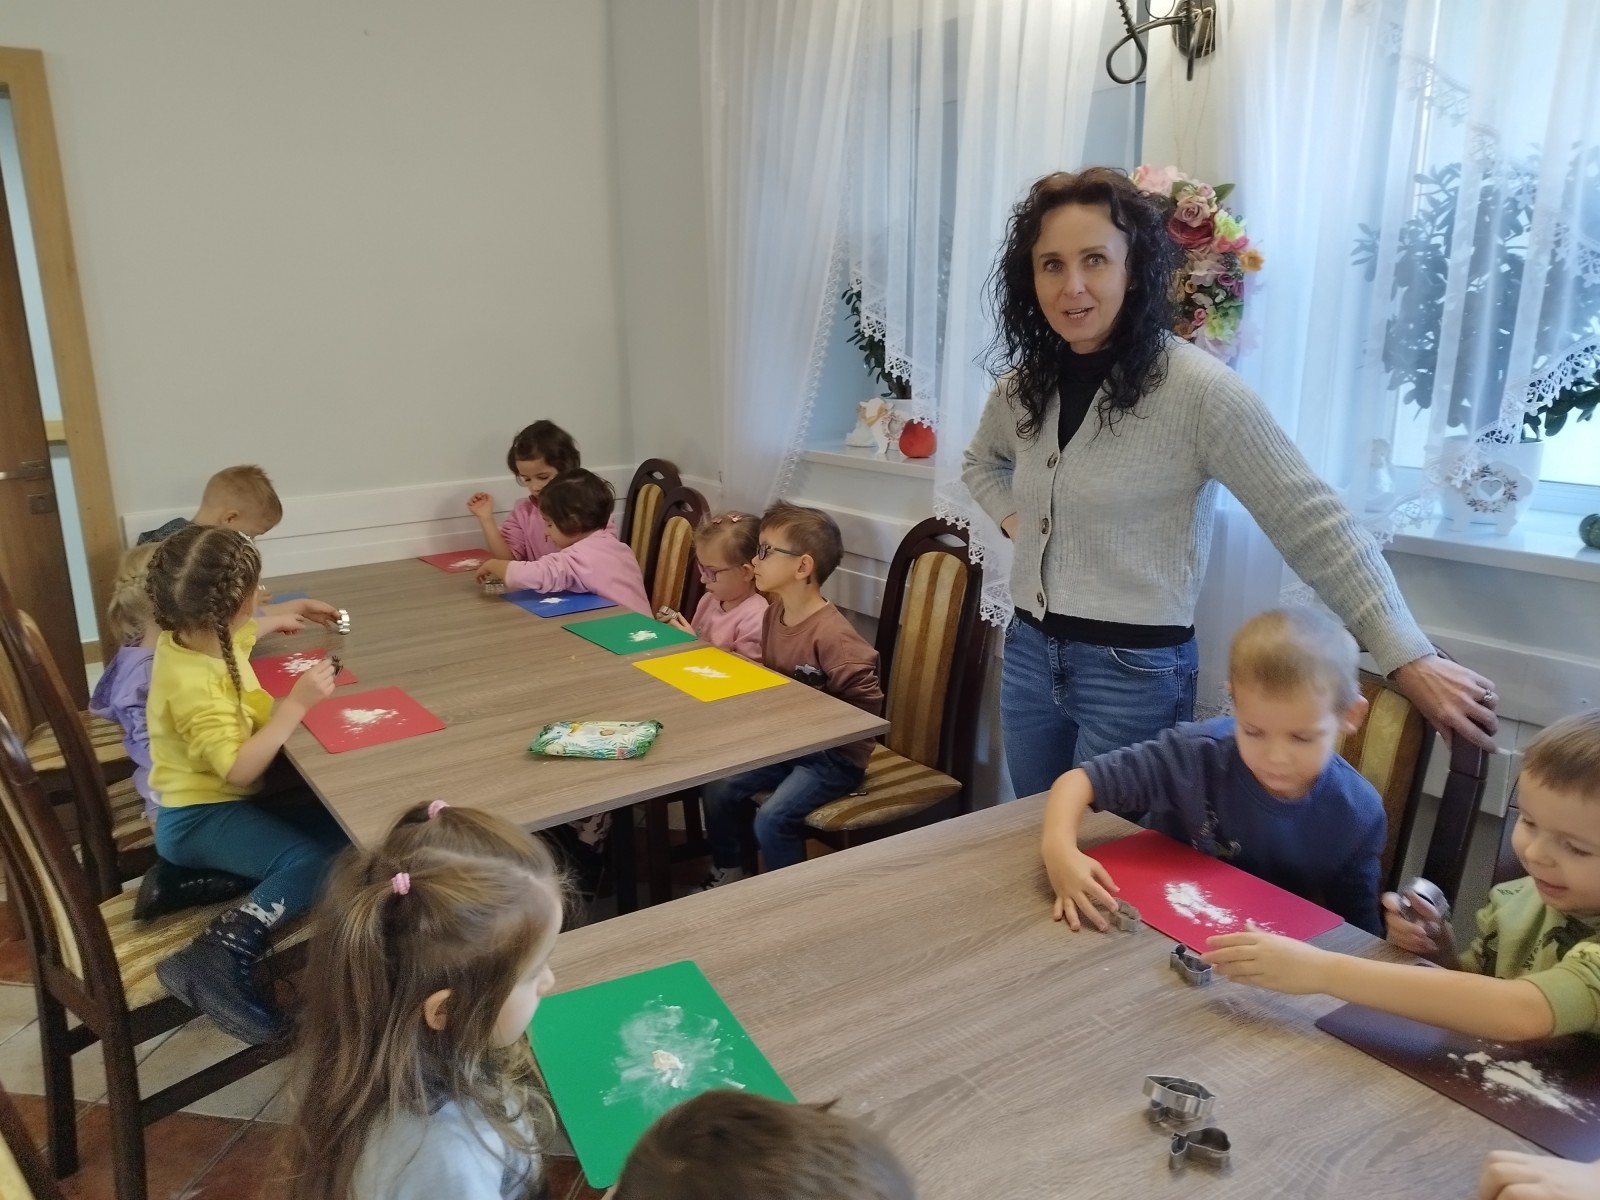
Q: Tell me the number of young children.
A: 11